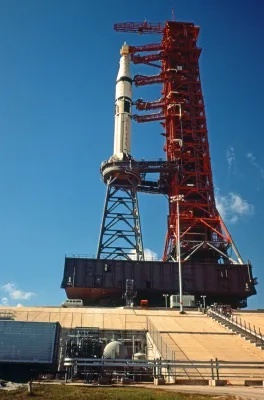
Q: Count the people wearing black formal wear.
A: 0